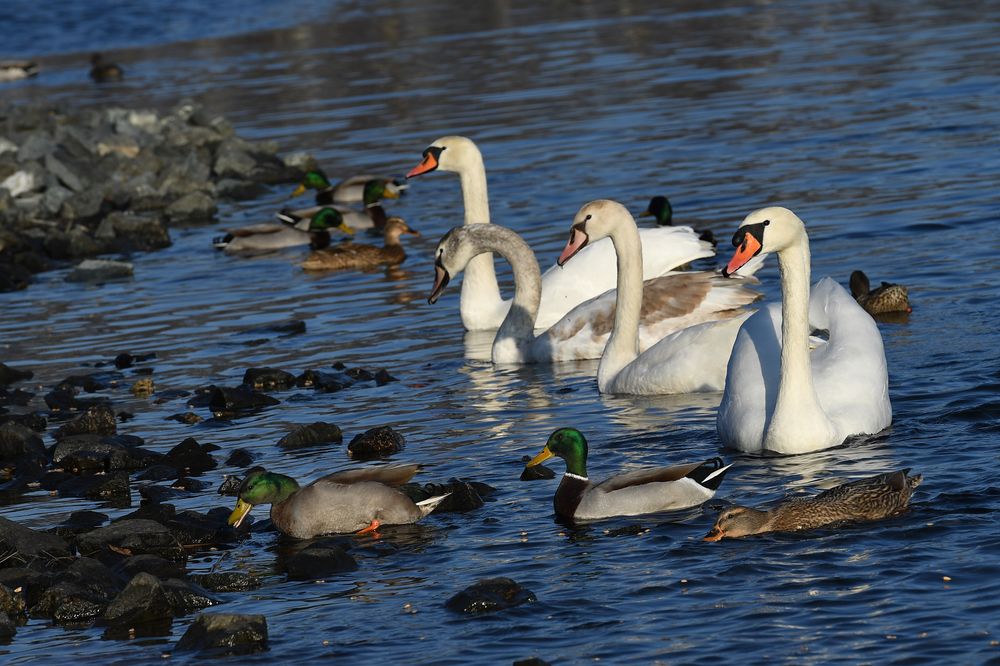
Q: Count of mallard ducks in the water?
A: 11